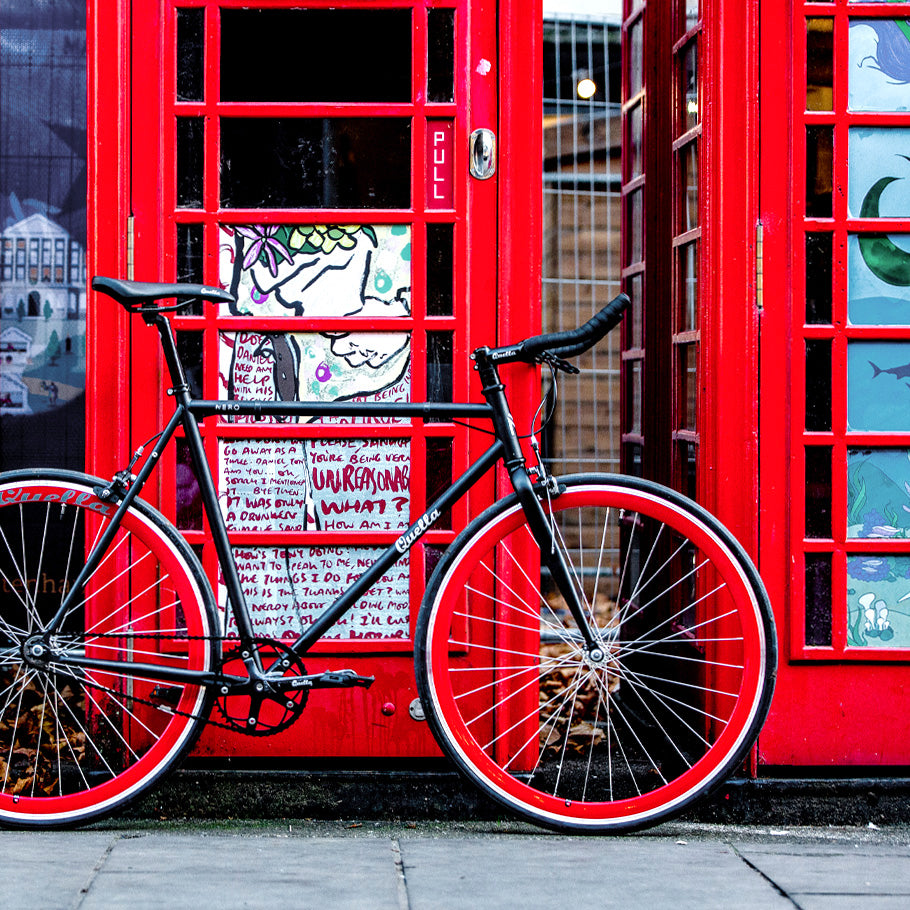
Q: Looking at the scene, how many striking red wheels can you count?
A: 2